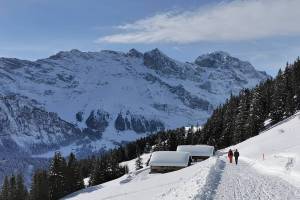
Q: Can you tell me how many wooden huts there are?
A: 2